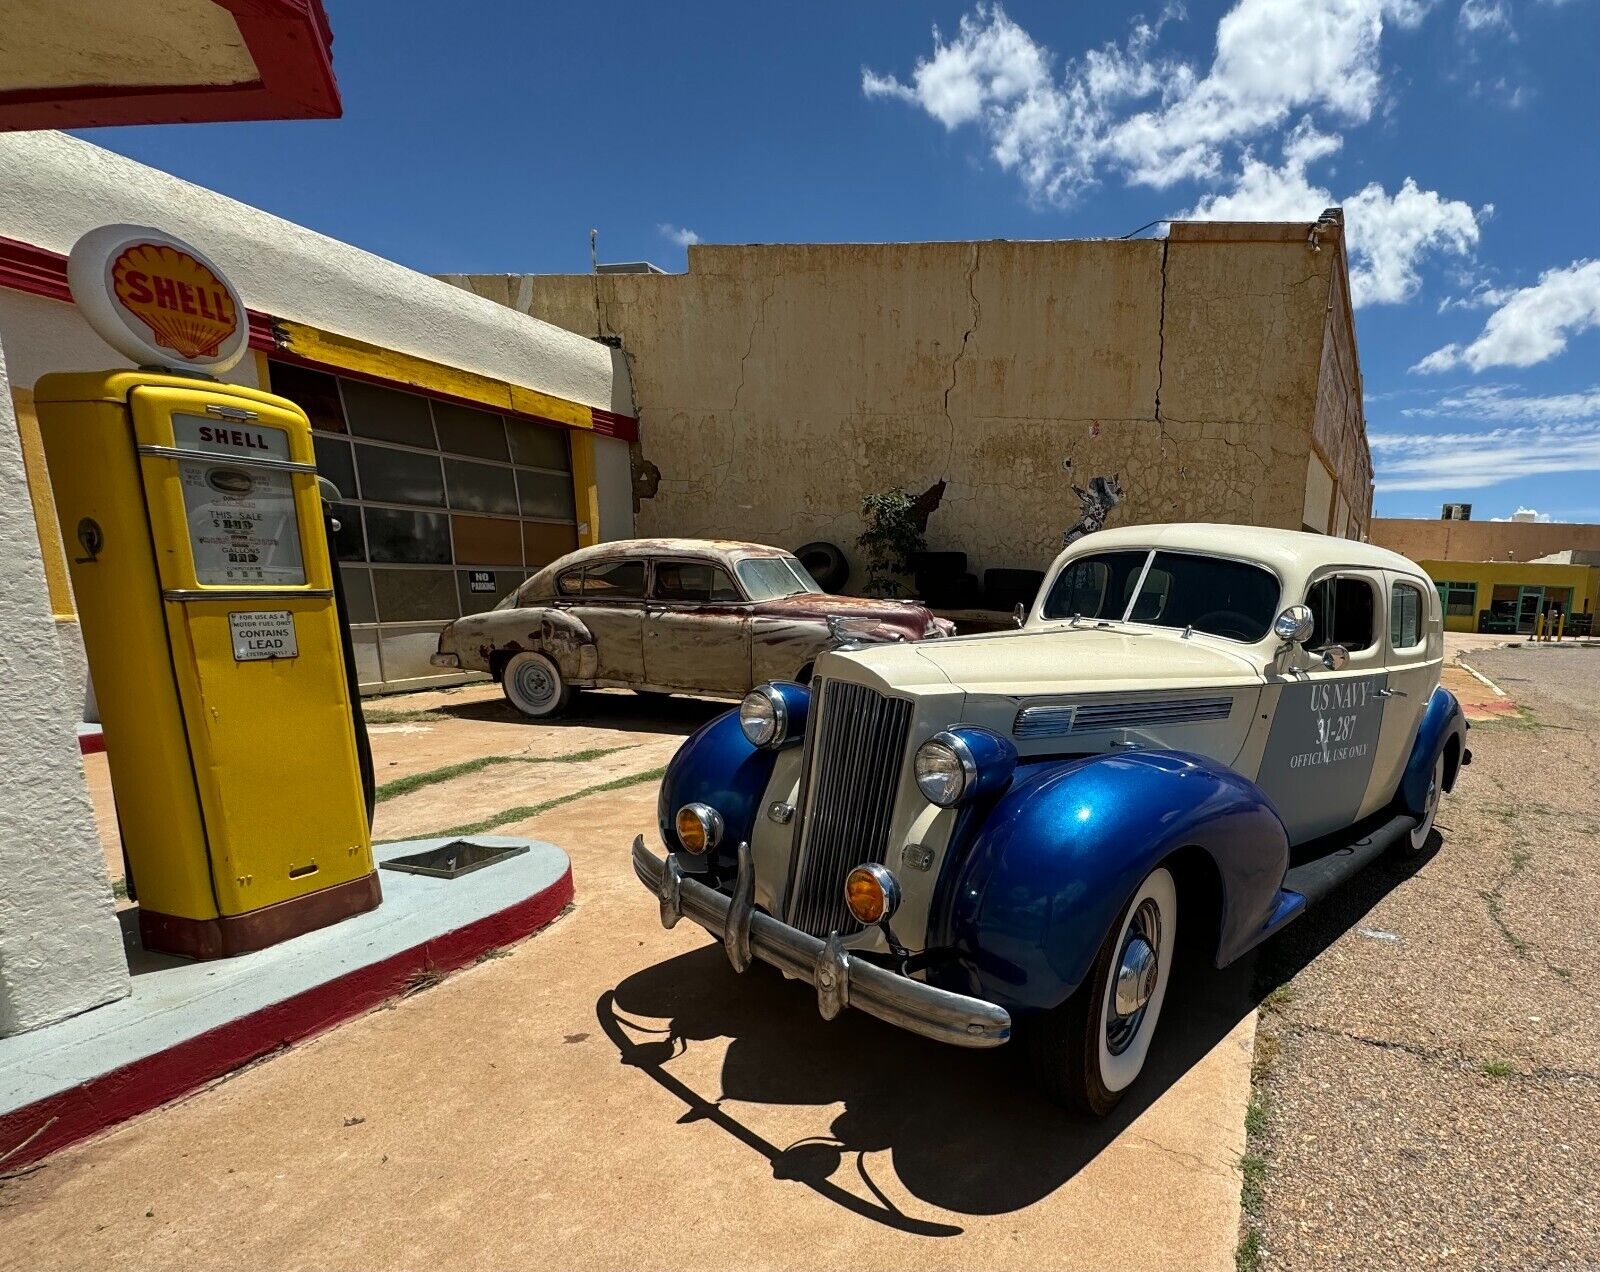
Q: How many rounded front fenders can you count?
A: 2